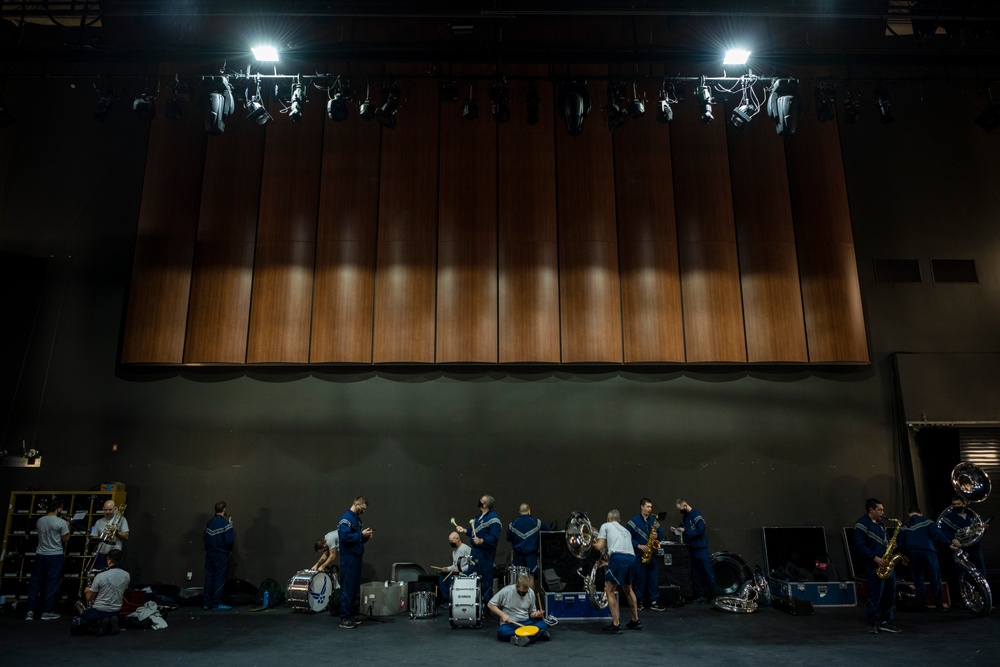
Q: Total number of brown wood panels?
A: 12